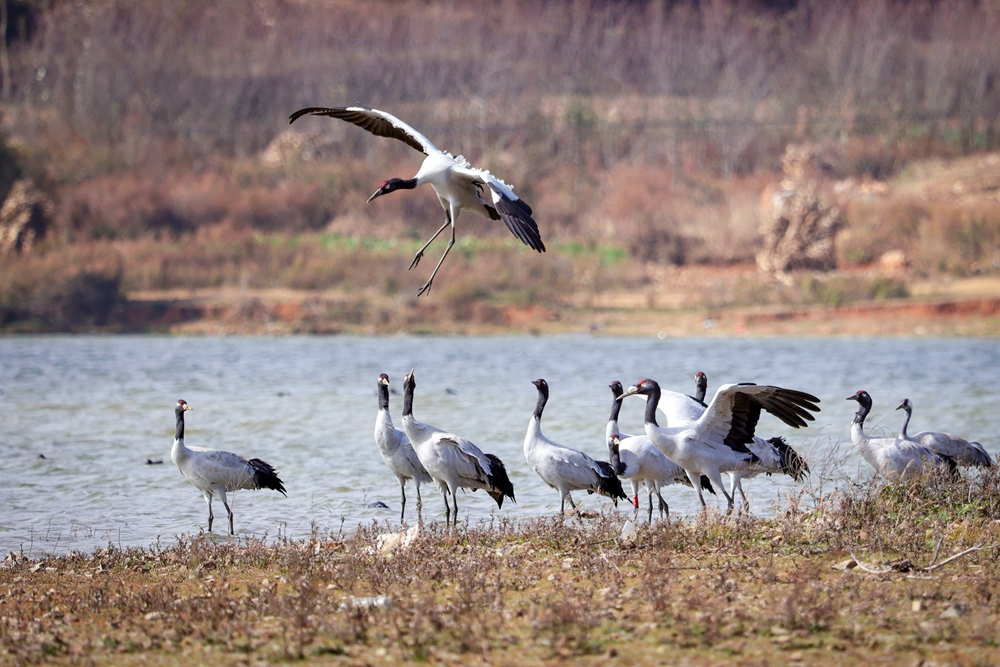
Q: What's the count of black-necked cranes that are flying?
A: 1